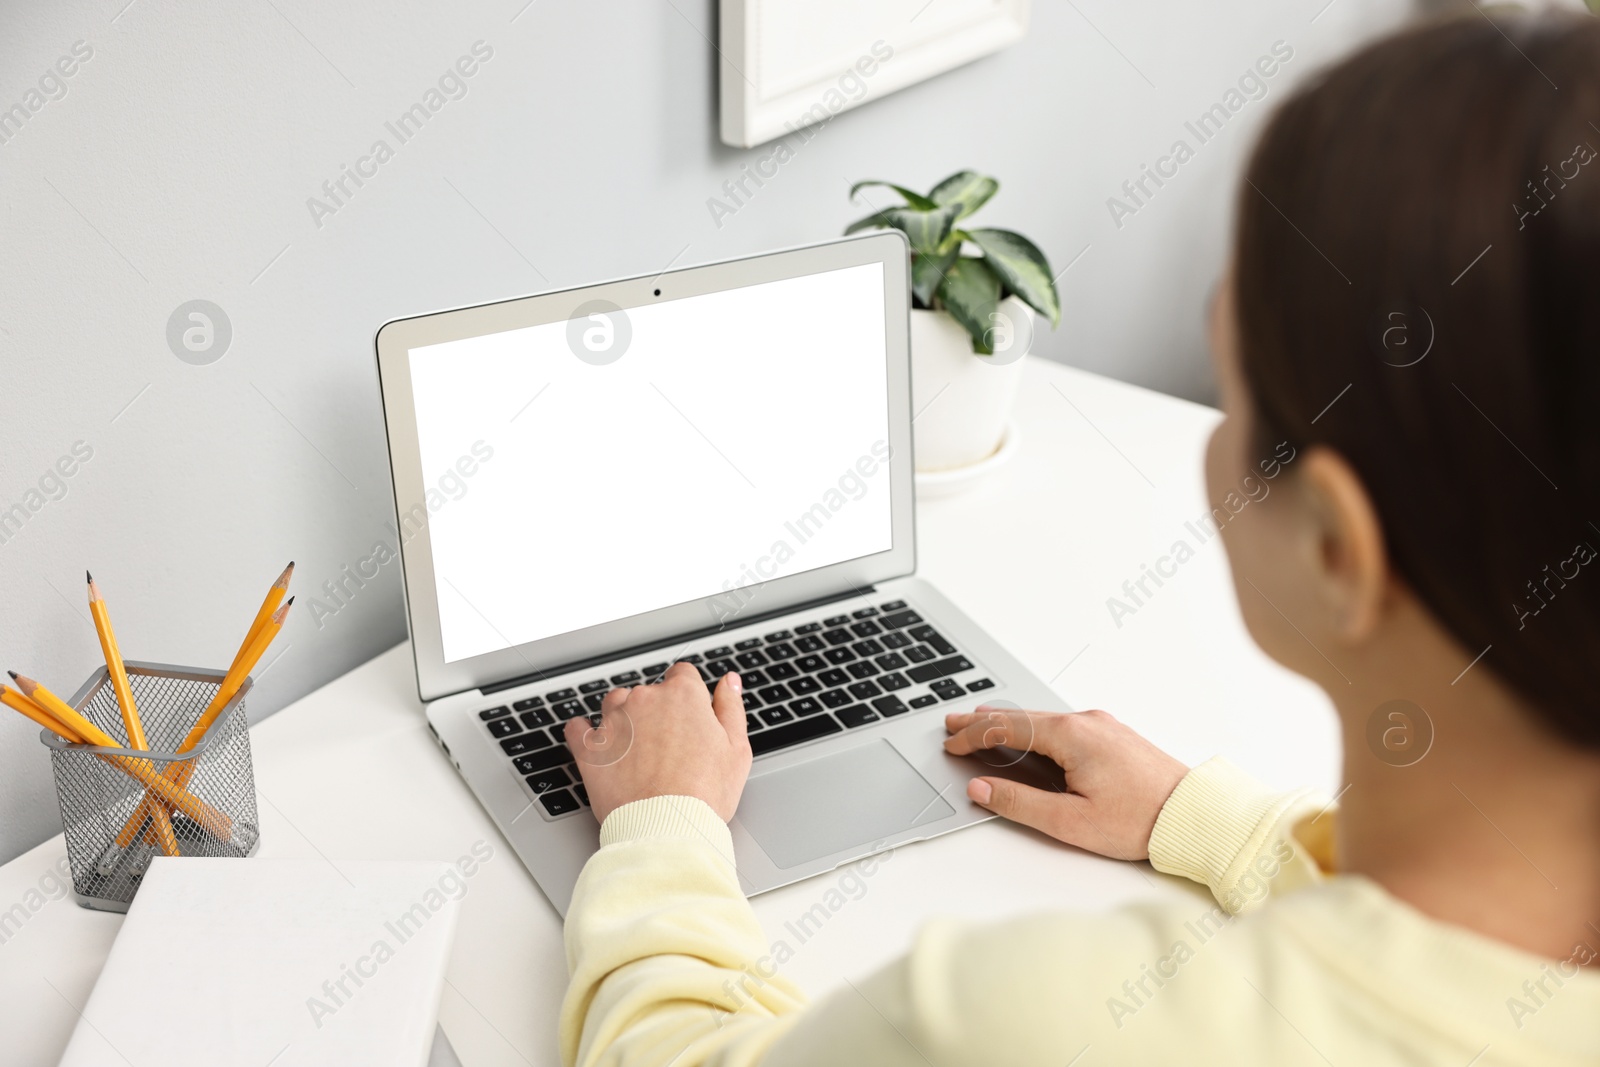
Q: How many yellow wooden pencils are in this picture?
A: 5